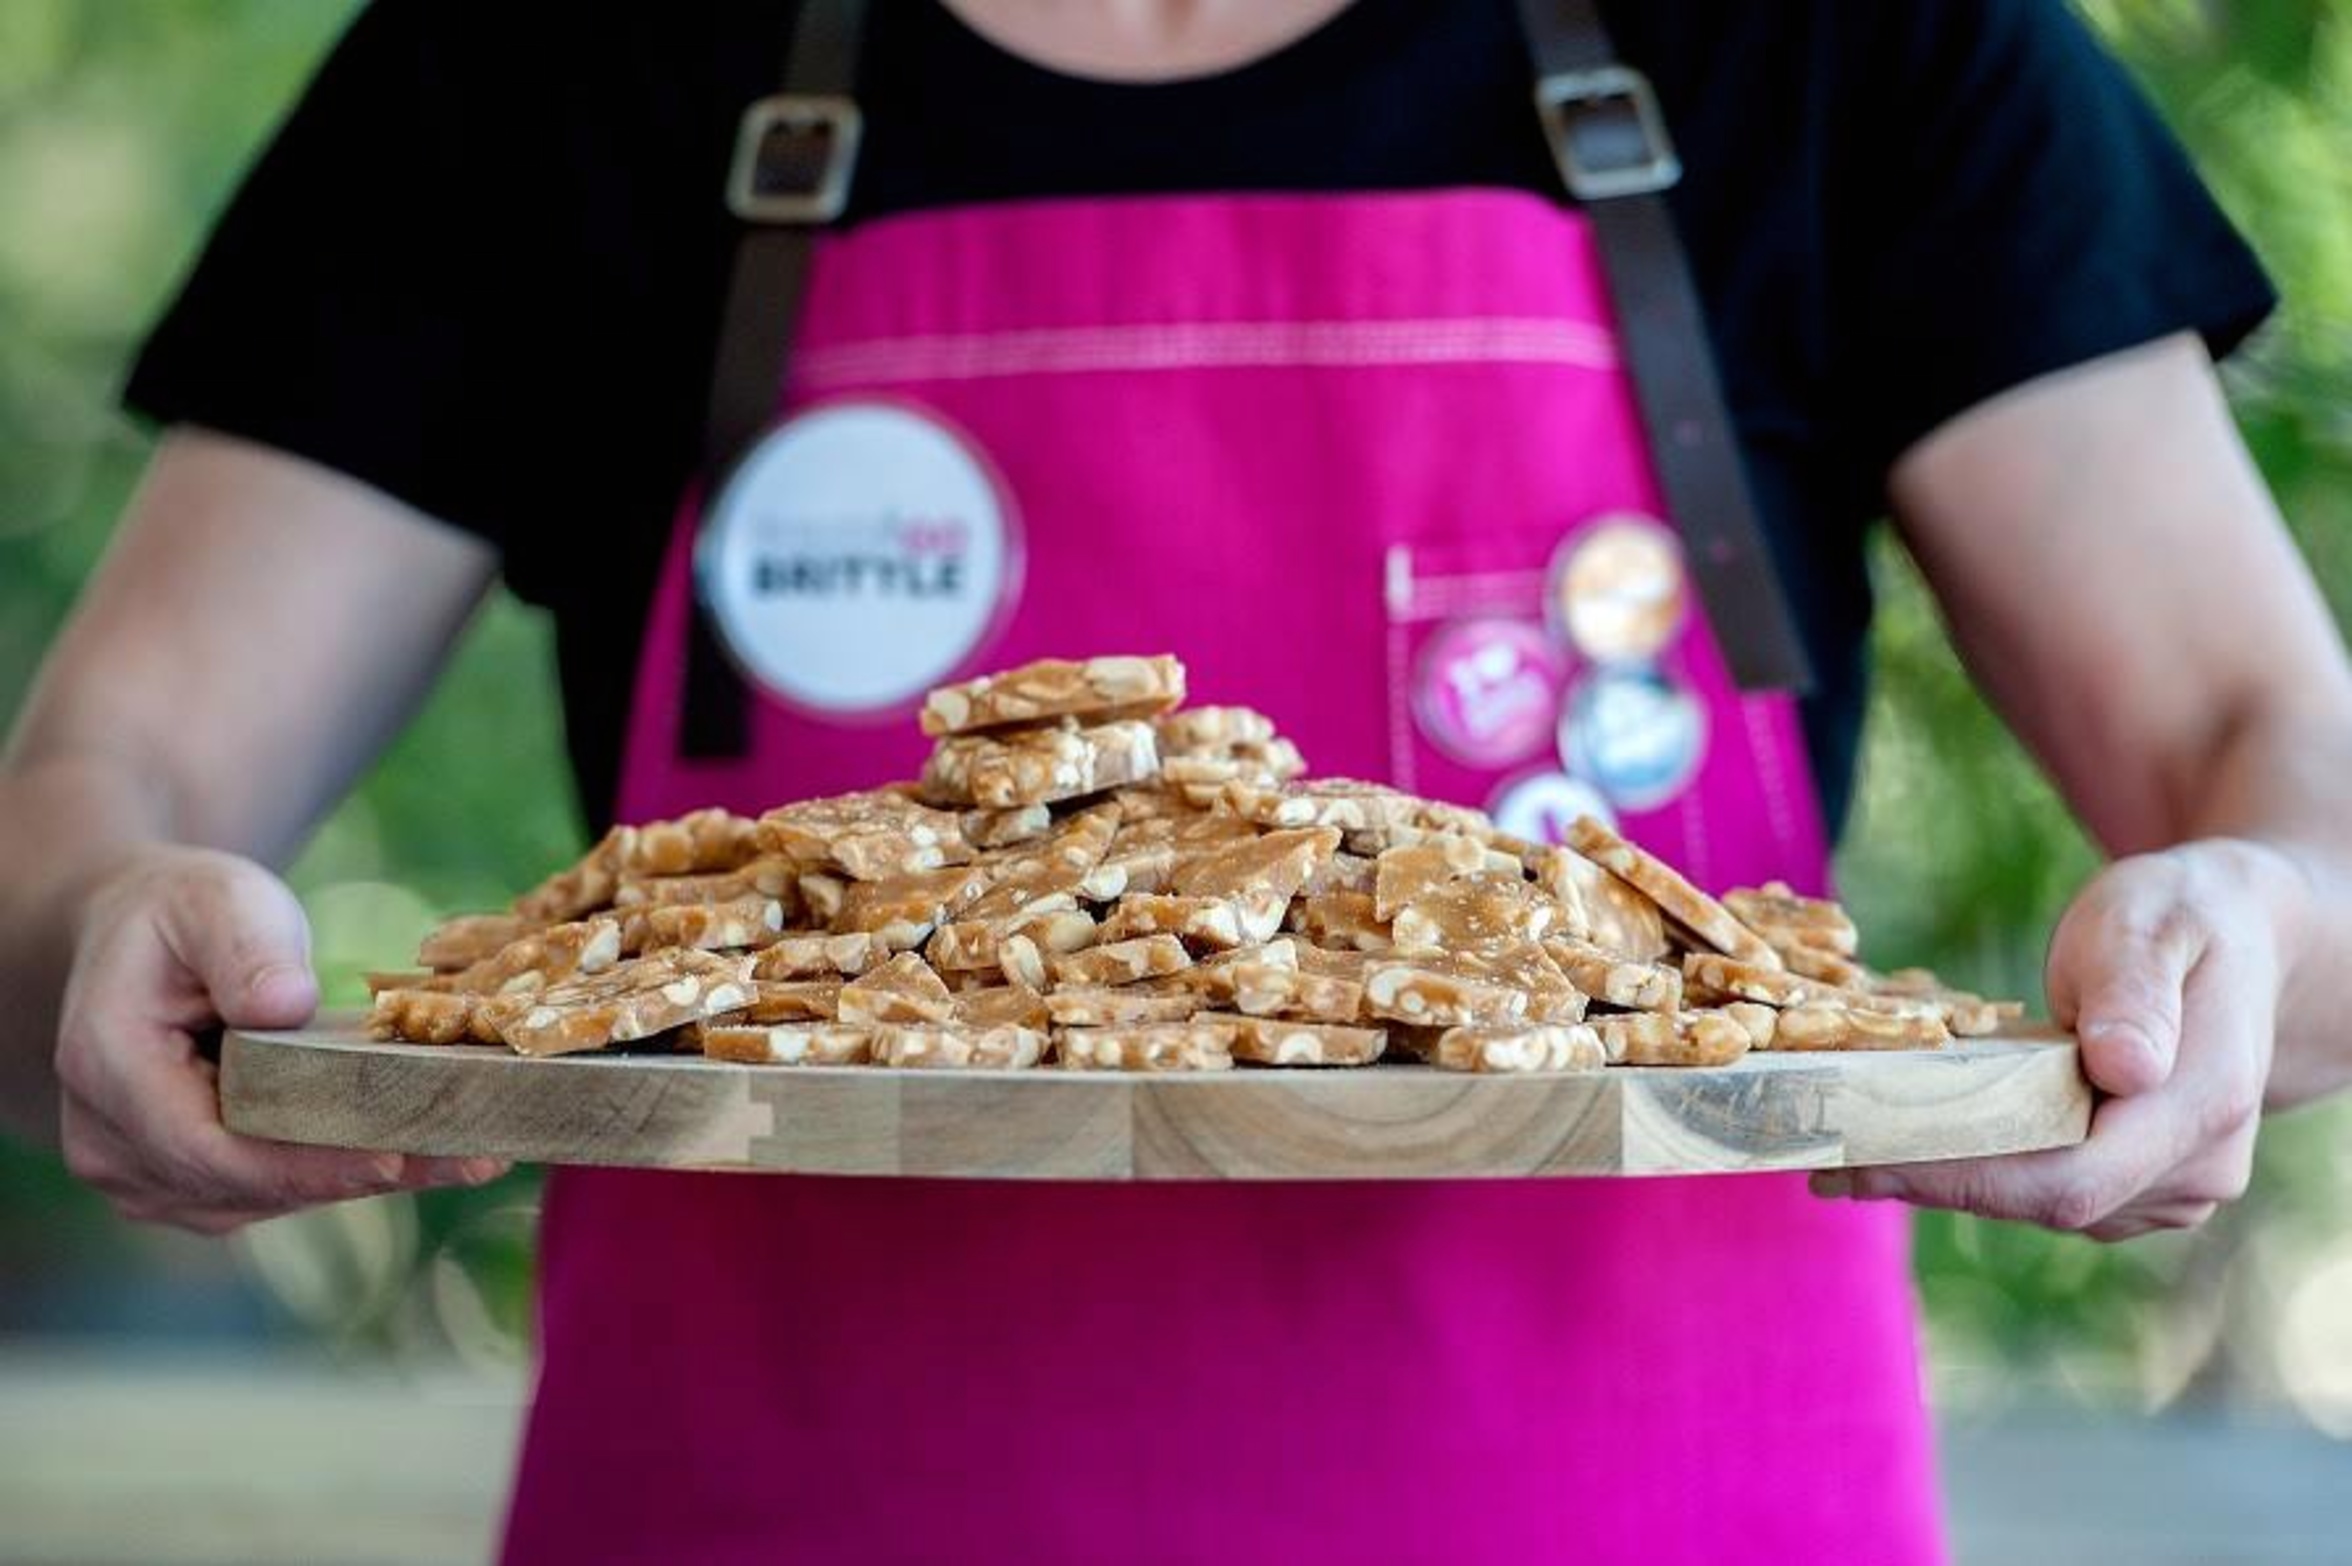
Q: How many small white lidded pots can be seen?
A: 0